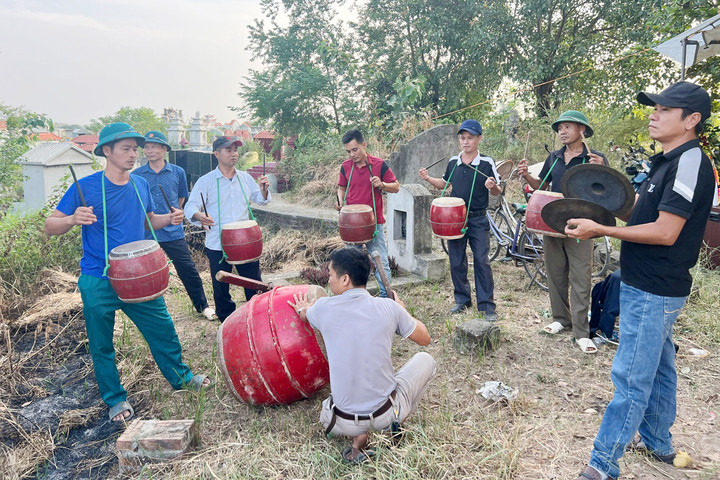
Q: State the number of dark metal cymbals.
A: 2